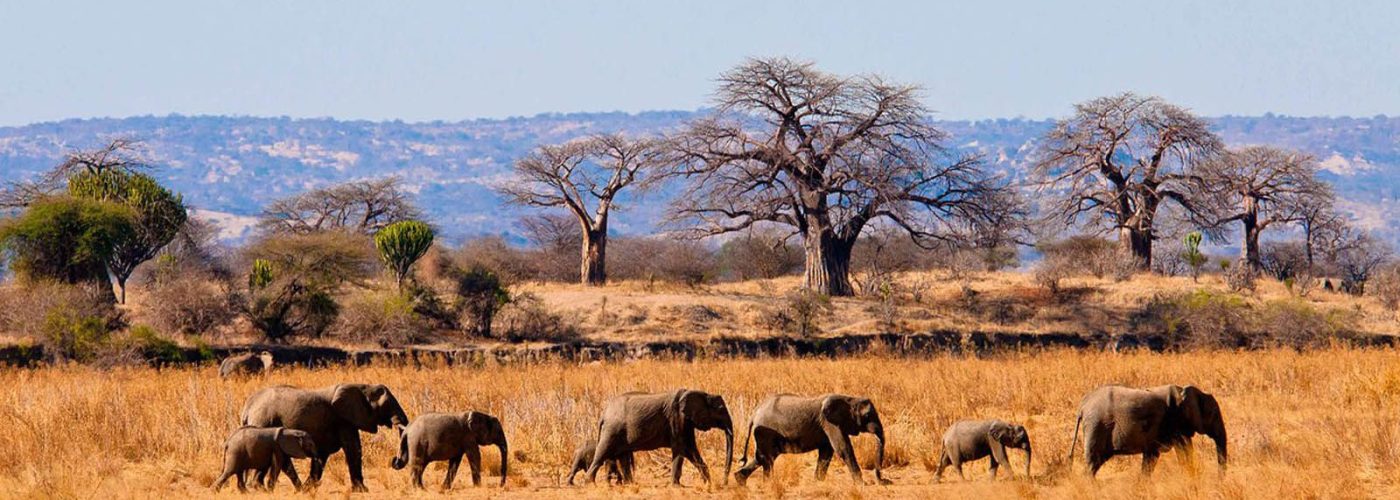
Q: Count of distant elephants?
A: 1